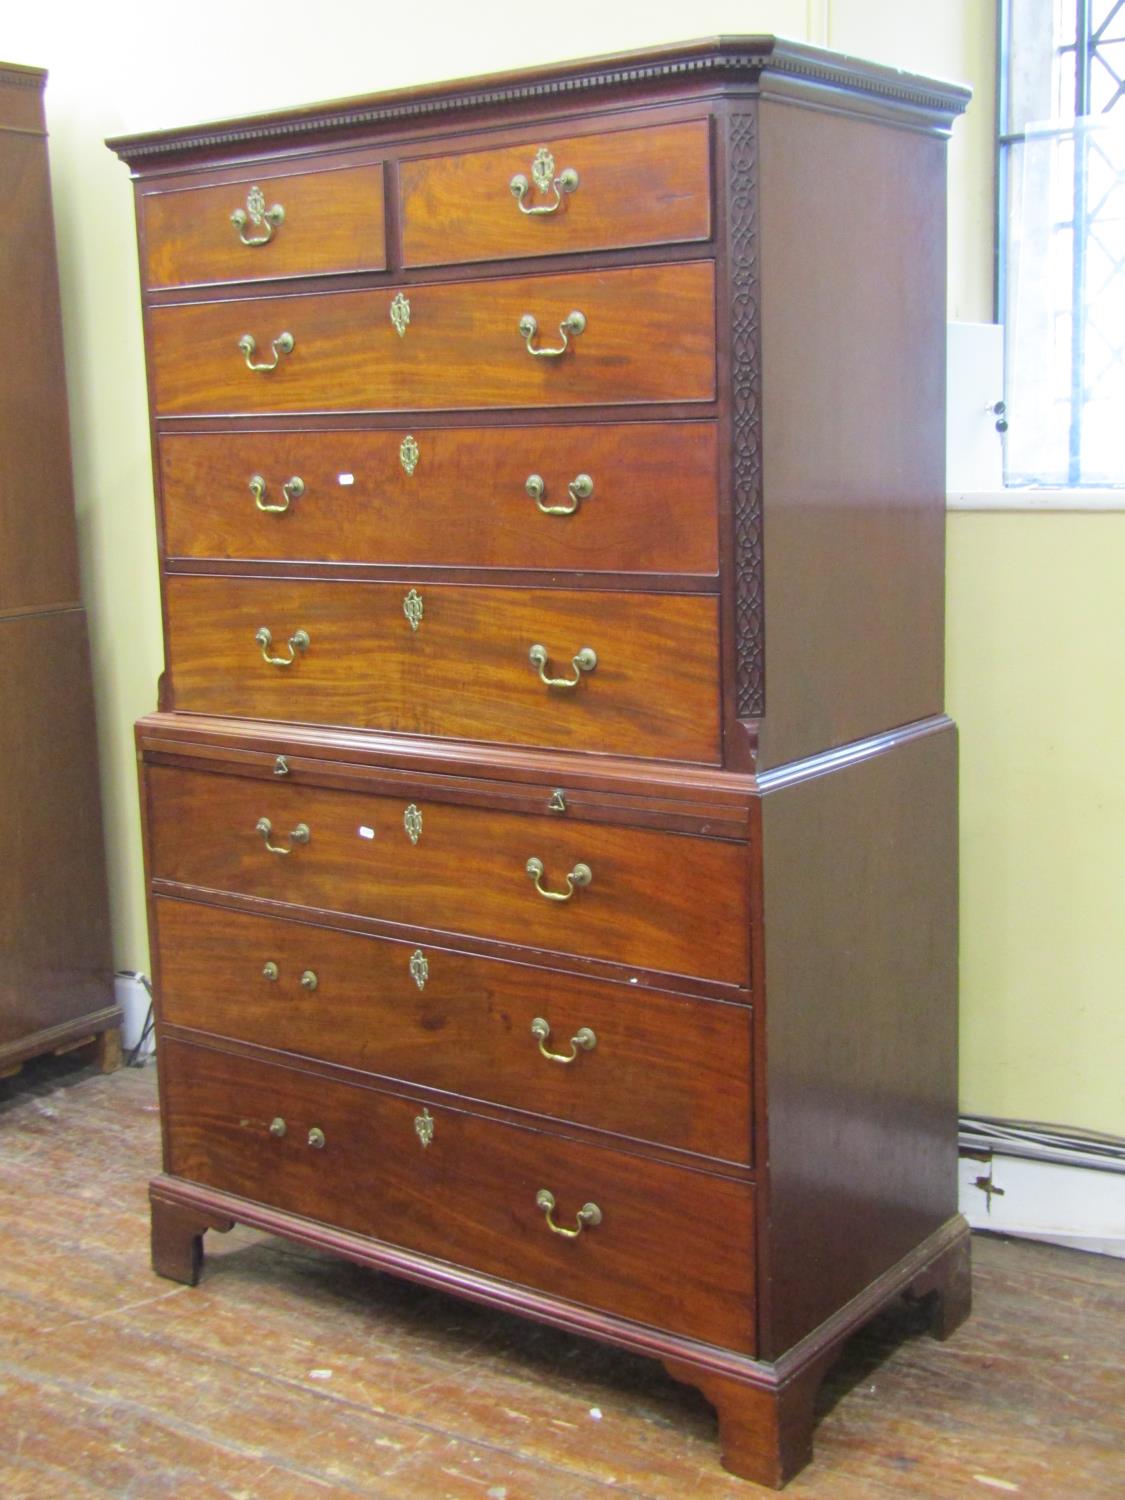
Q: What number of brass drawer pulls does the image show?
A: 12